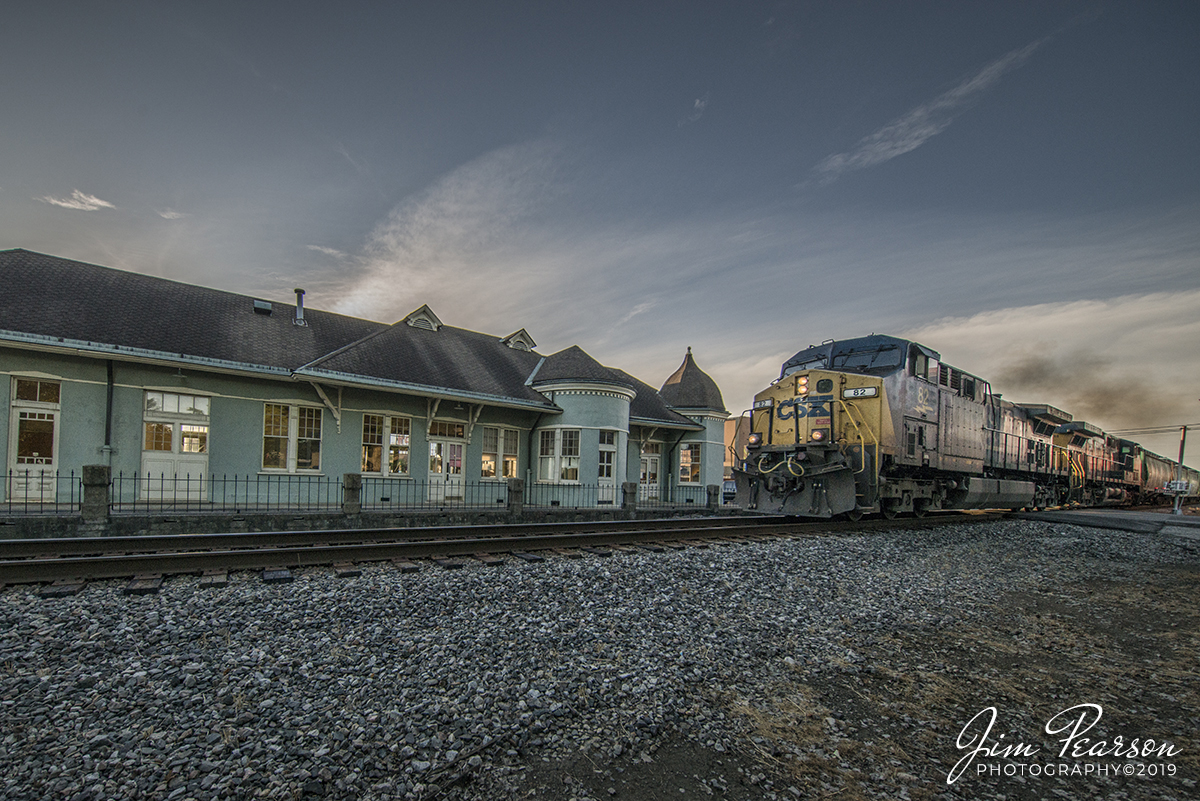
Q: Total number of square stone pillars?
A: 5